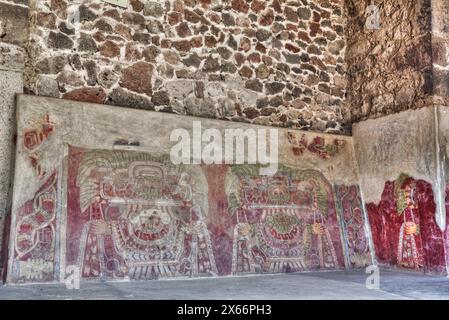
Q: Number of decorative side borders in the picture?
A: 2